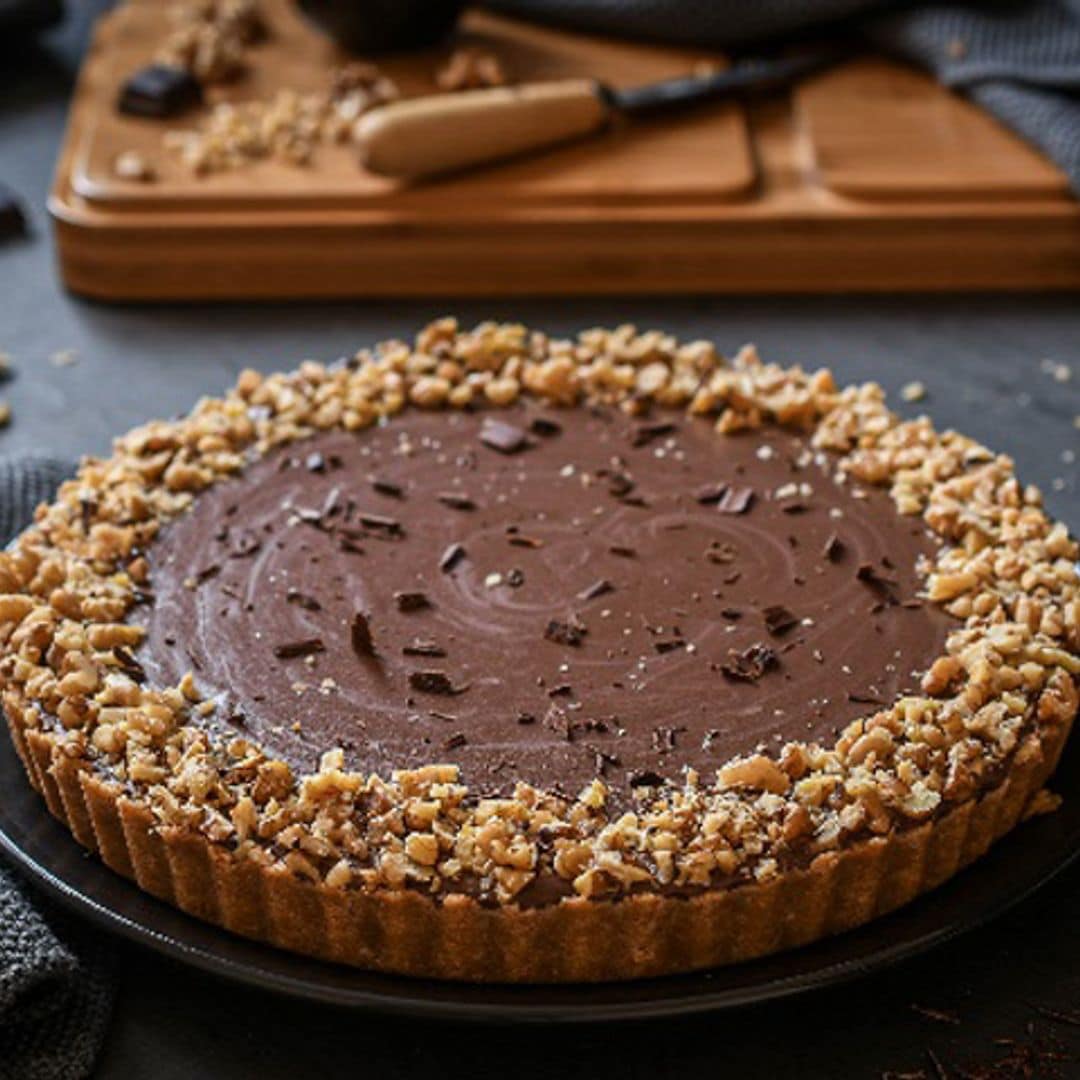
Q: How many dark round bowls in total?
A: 1